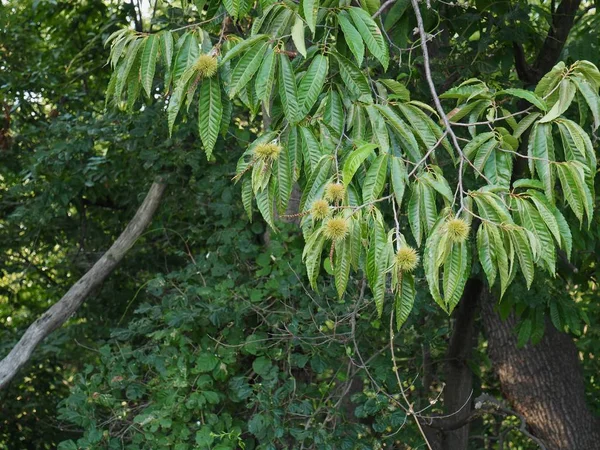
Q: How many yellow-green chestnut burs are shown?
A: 7